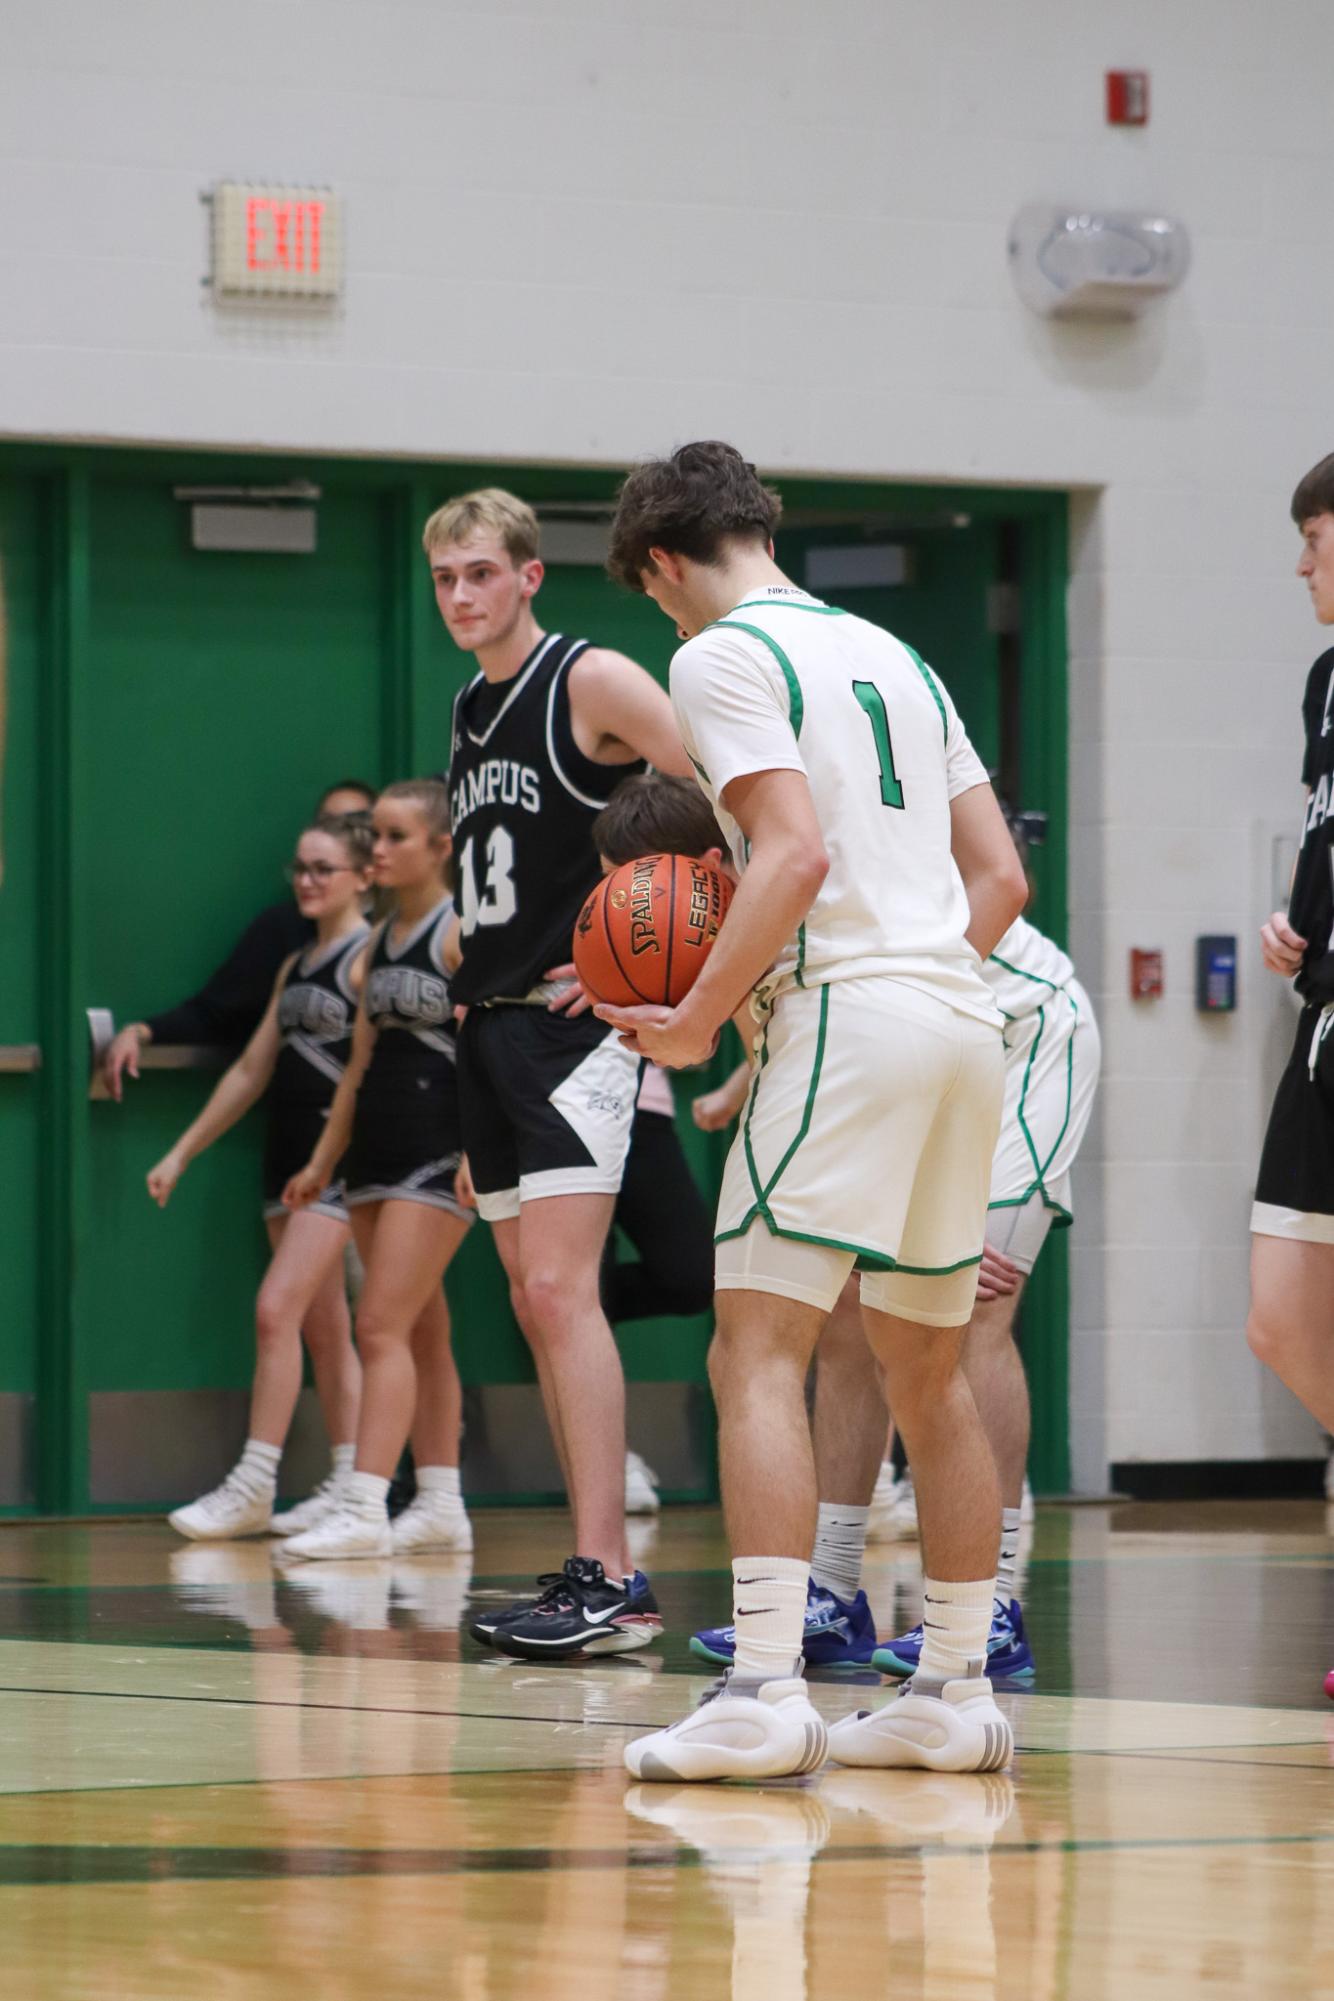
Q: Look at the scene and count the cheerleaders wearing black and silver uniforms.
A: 2